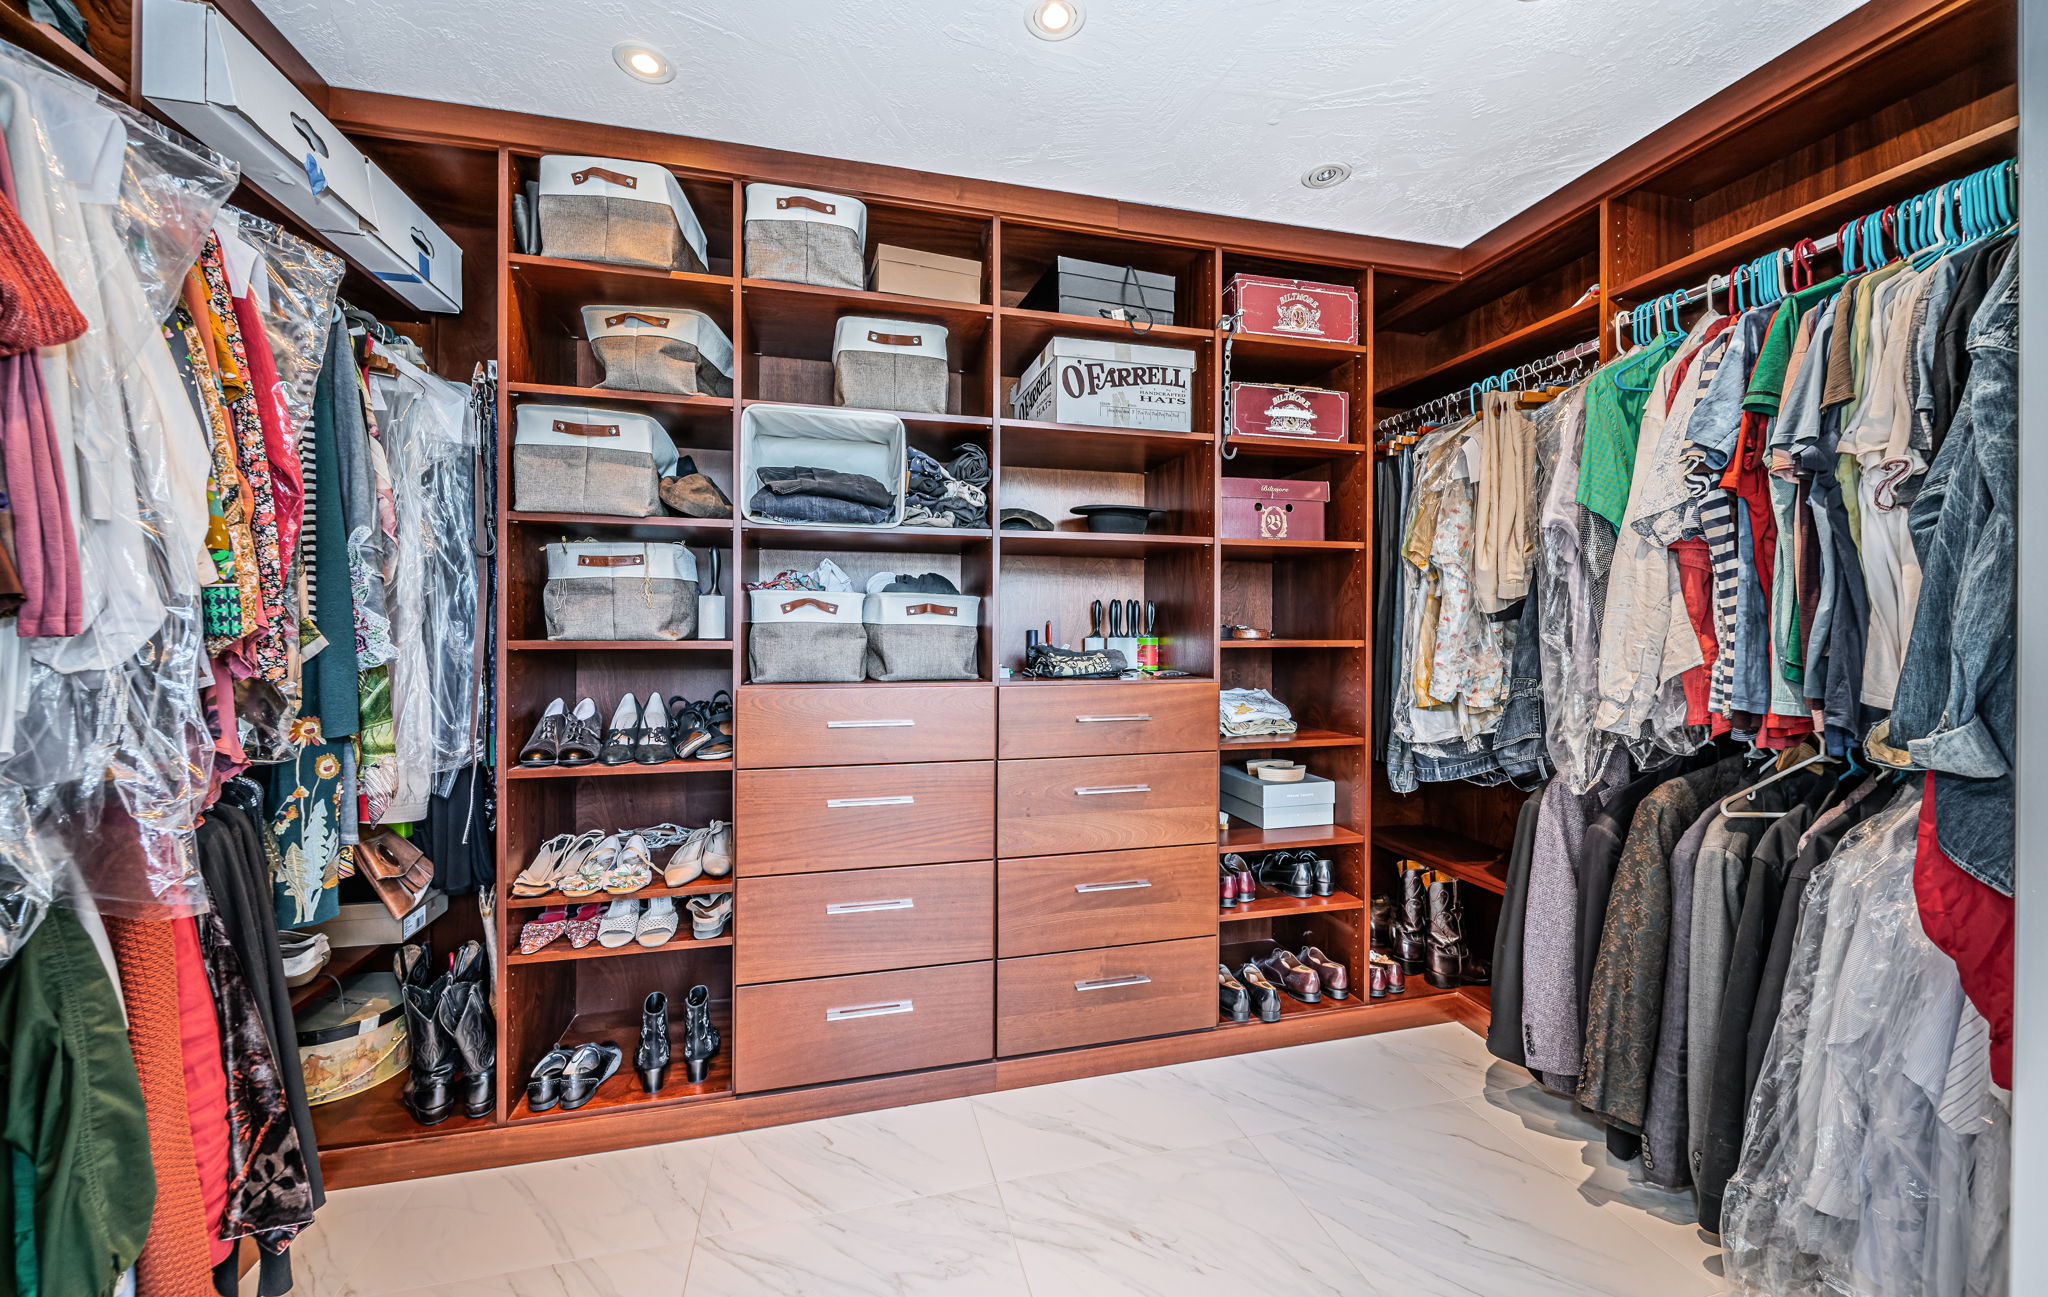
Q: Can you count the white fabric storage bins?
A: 9